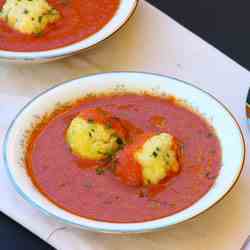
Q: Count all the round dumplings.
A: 3